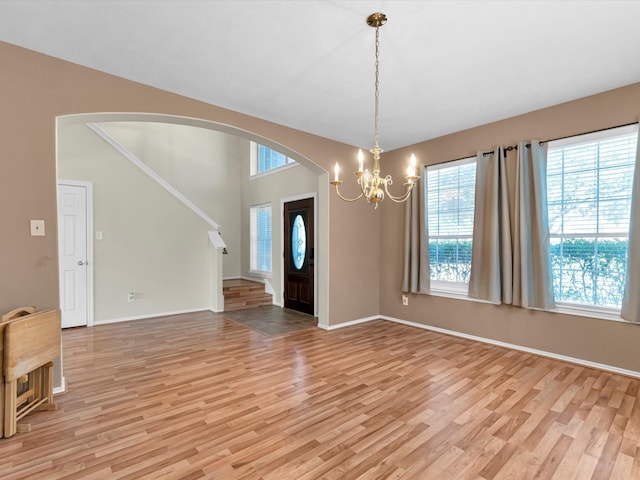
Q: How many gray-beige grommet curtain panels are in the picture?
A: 4